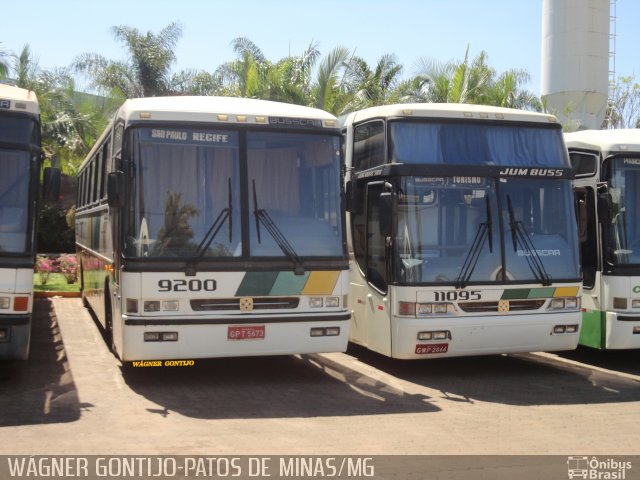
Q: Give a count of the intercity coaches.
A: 4